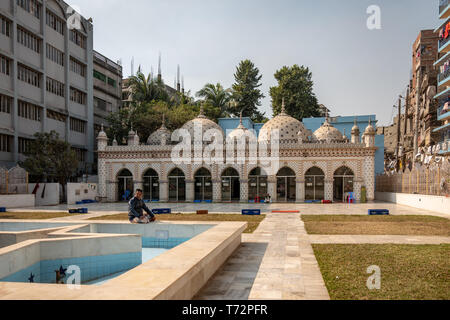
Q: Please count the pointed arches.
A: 9